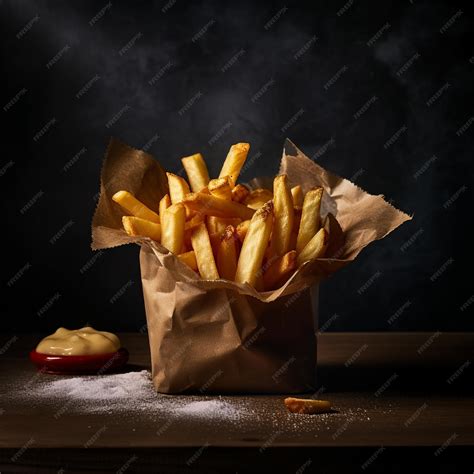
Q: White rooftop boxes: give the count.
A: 0